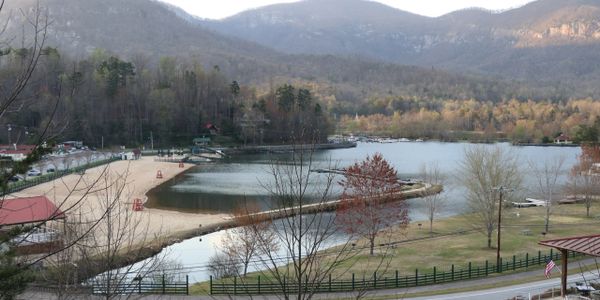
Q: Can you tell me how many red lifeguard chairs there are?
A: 3